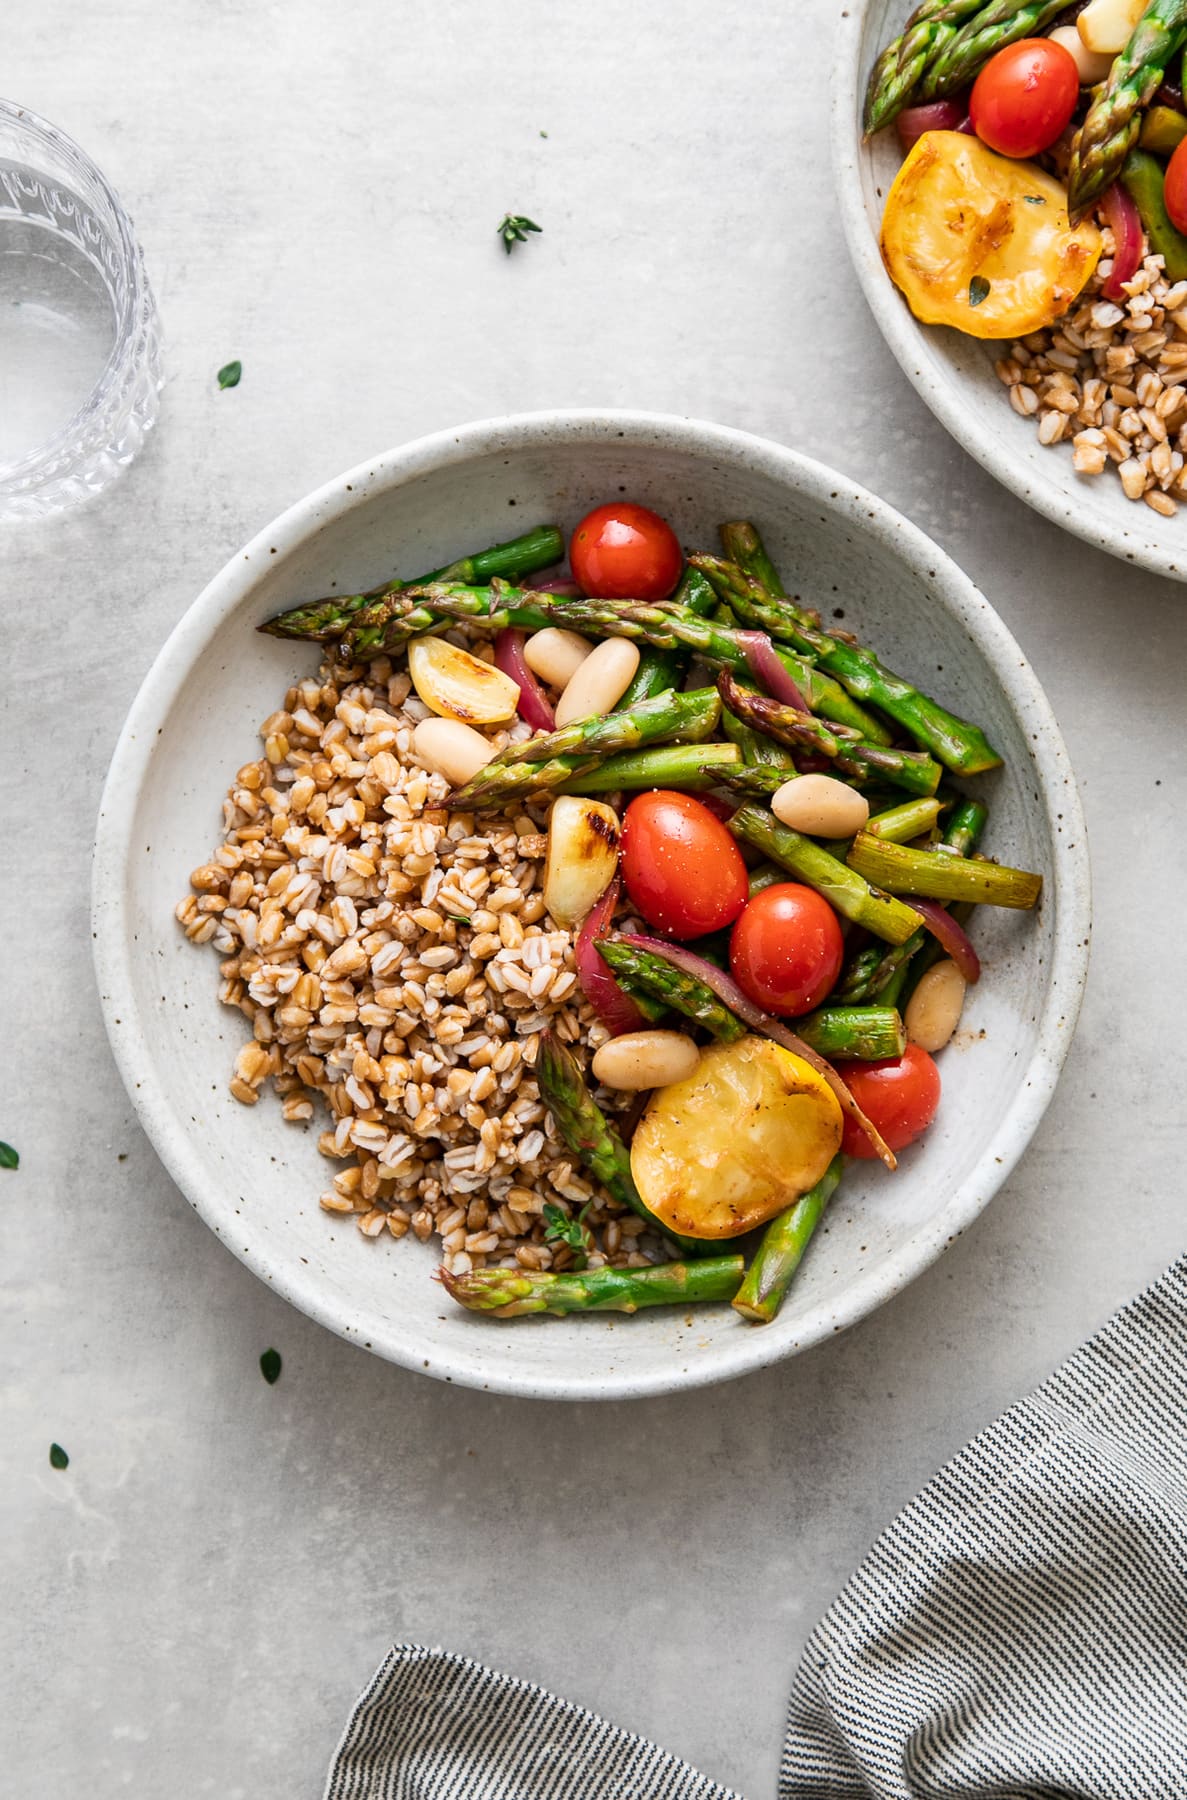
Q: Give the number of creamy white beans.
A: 7